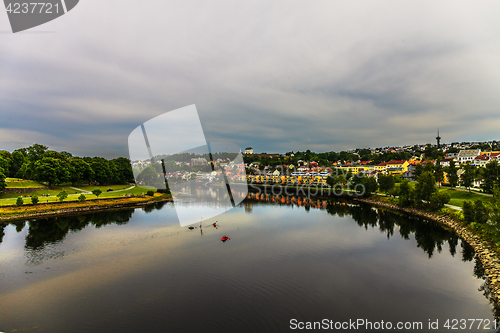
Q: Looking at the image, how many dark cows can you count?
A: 0